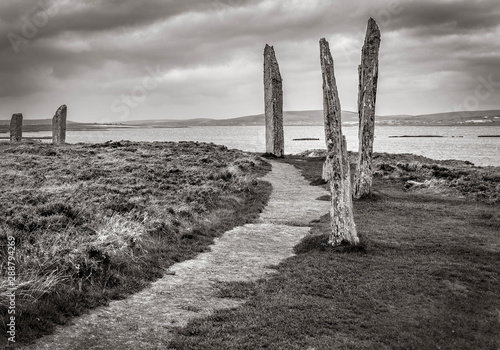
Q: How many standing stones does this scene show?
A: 5